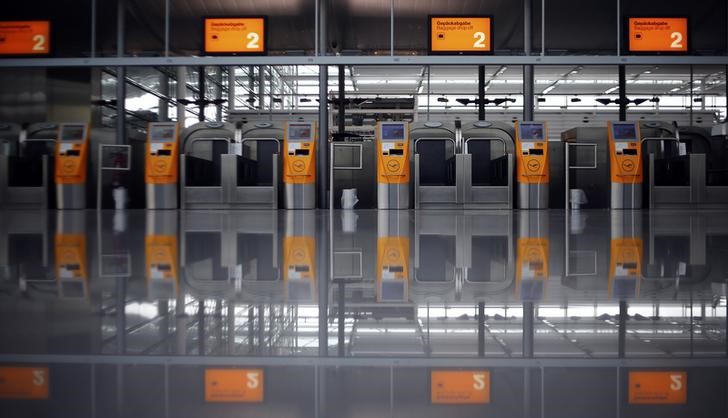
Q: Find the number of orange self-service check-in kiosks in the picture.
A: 6